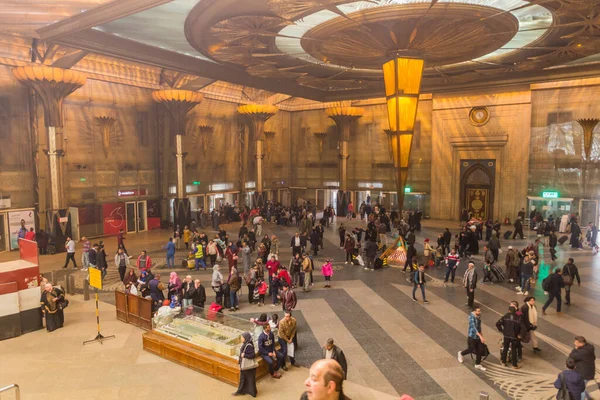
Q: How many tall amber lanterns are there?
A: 1